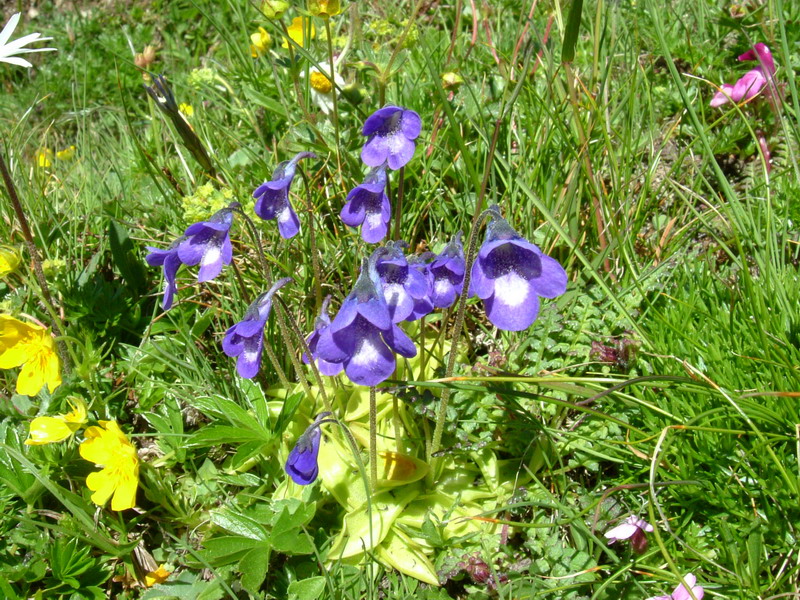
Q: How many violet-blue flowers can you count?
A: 13